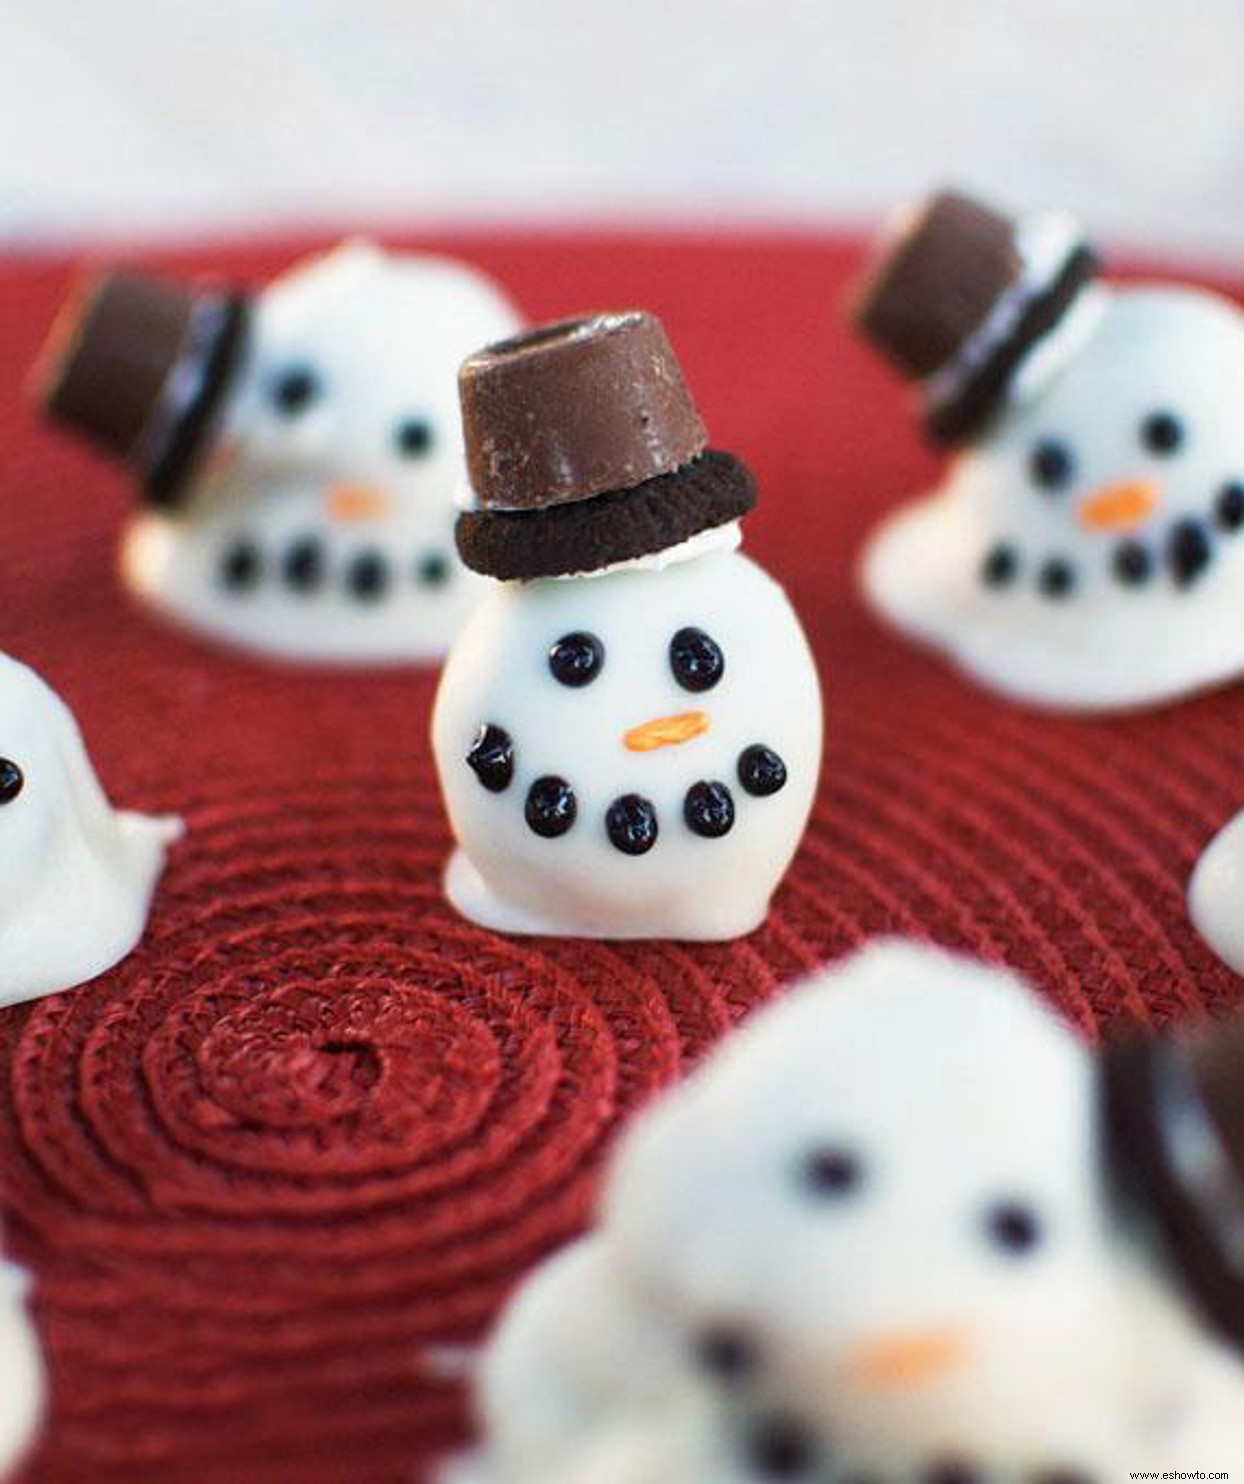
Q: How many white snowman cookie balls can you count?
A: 7